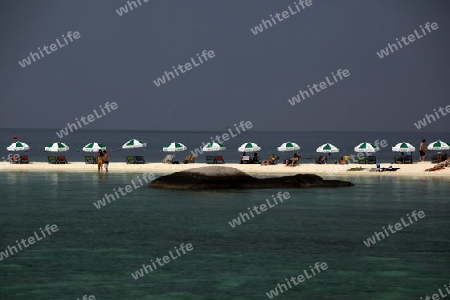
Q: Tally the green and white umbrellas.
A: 12